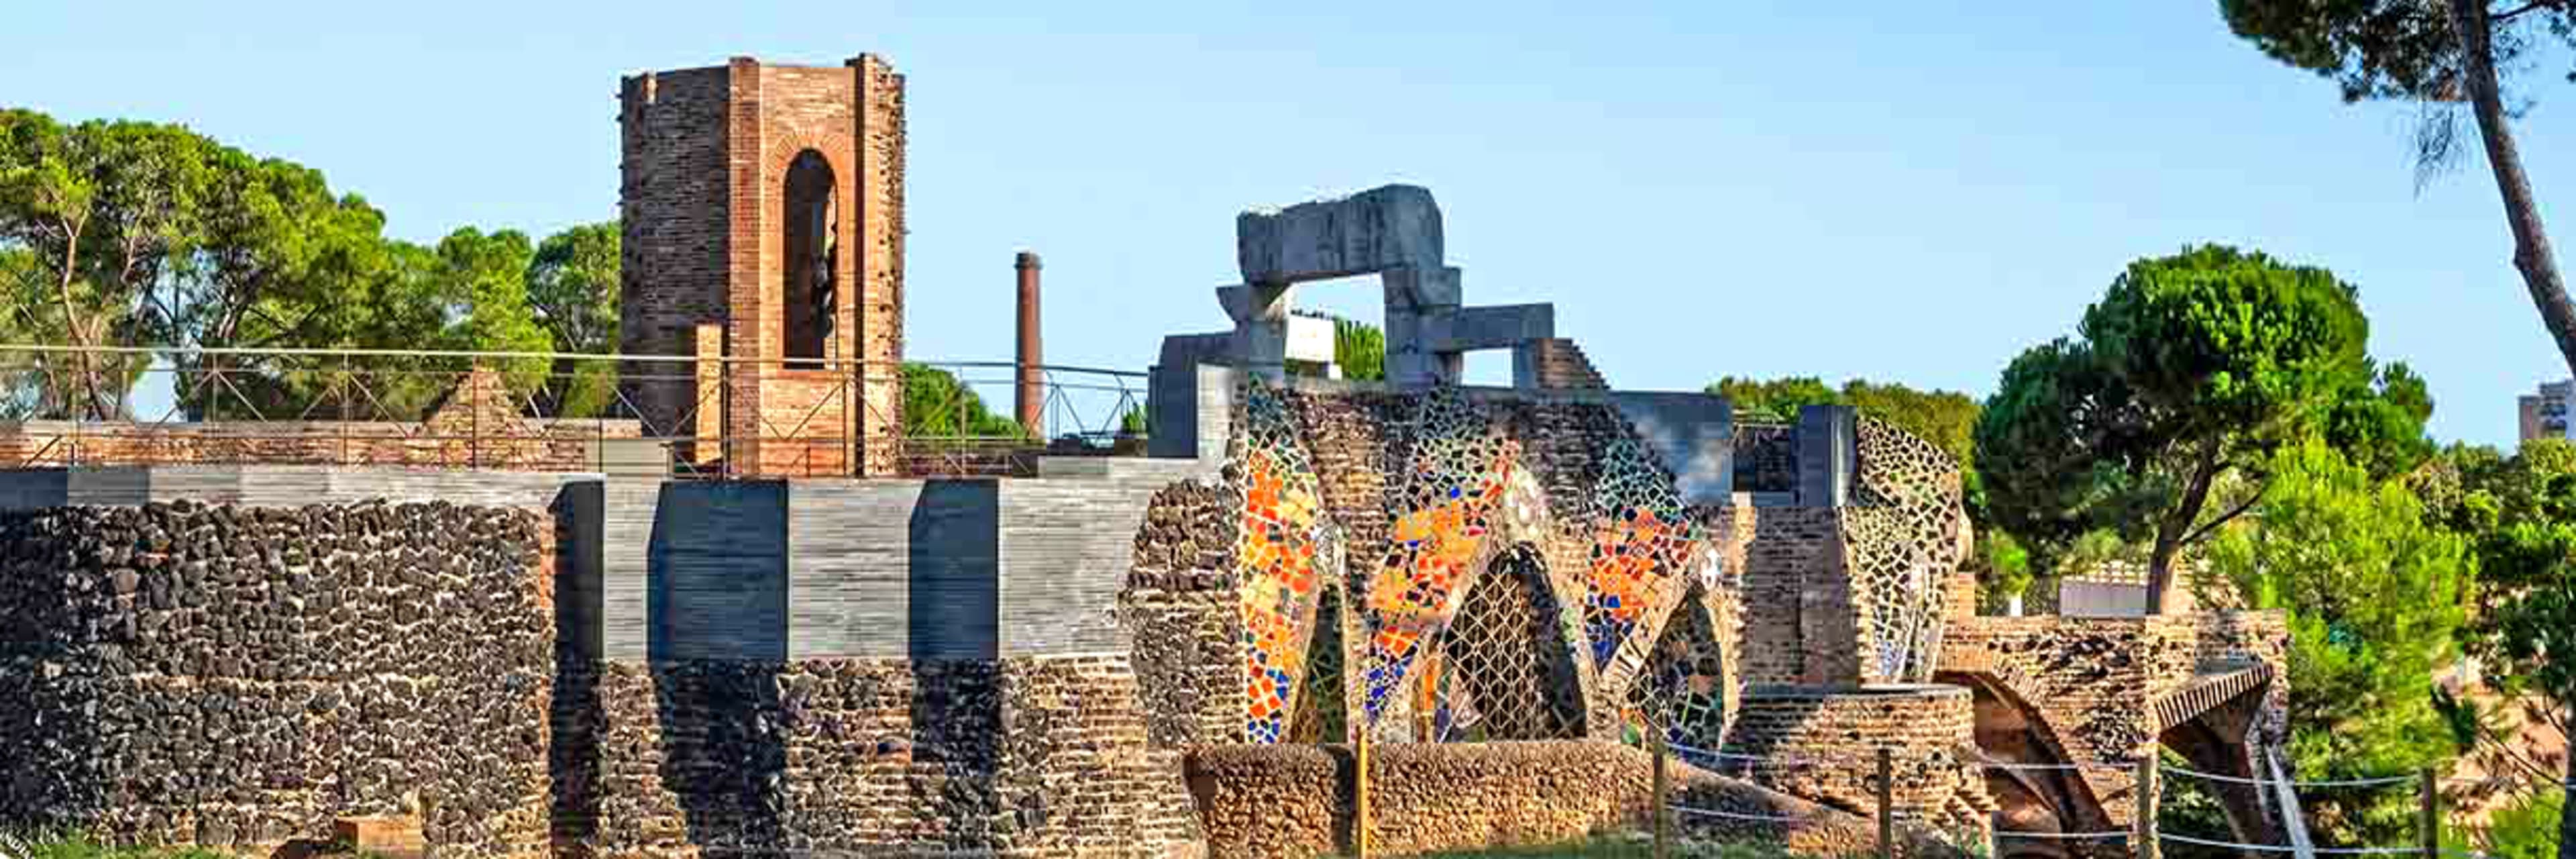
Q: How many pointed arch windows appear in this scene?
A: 3